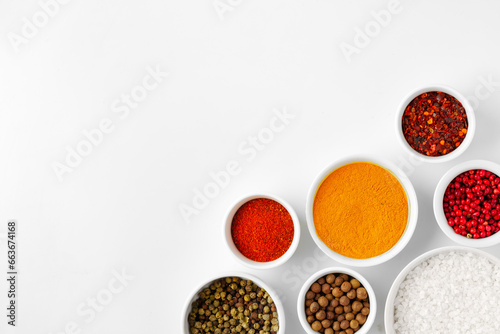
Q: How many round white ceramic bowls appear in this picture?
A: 7